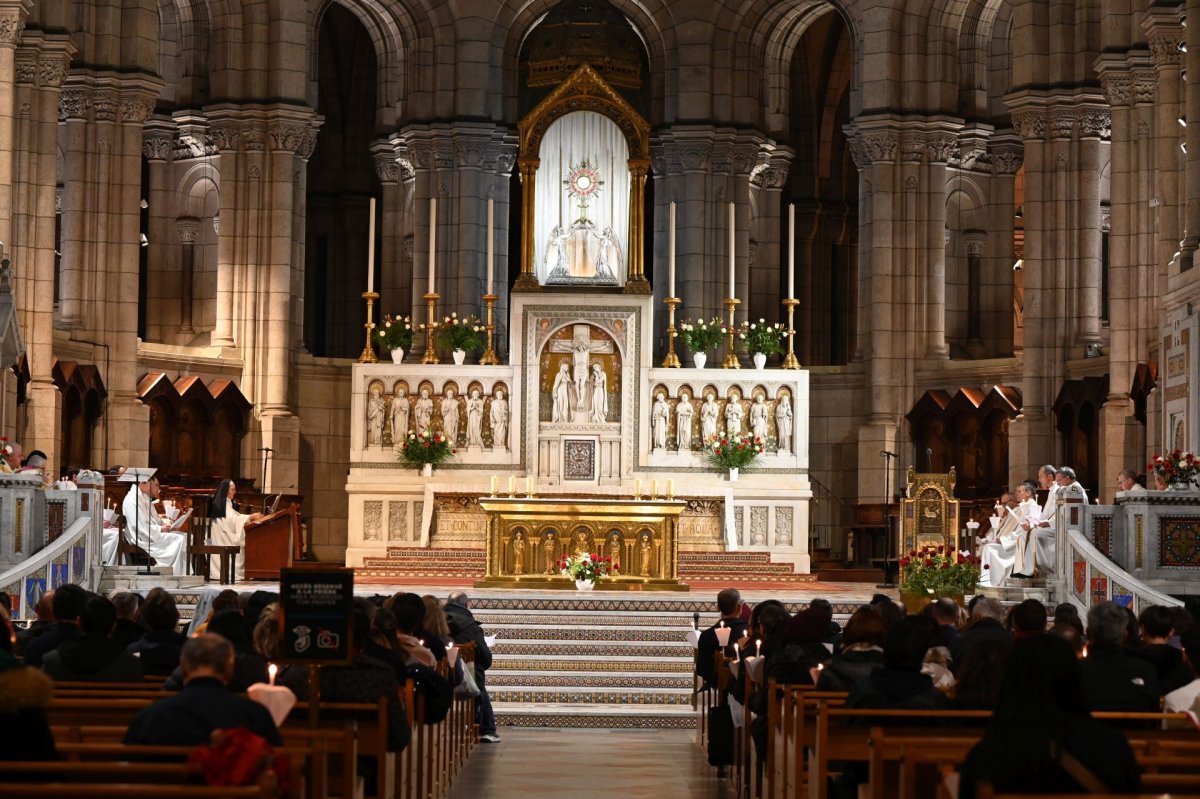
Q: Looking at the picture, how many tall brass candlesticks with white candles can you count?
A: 6